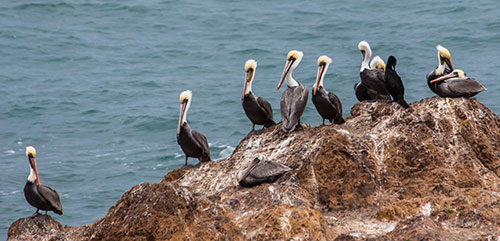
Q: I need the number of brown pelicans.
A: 10